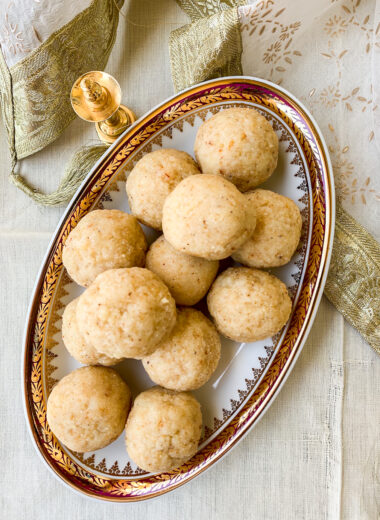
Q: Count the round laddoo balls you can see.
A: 12